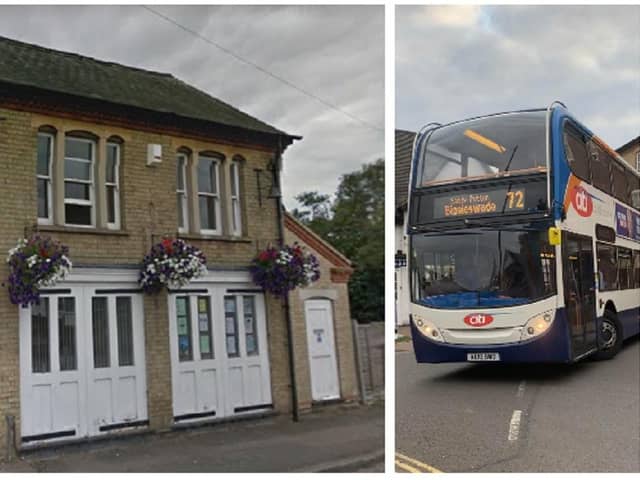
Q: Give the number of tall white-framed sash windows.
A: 6